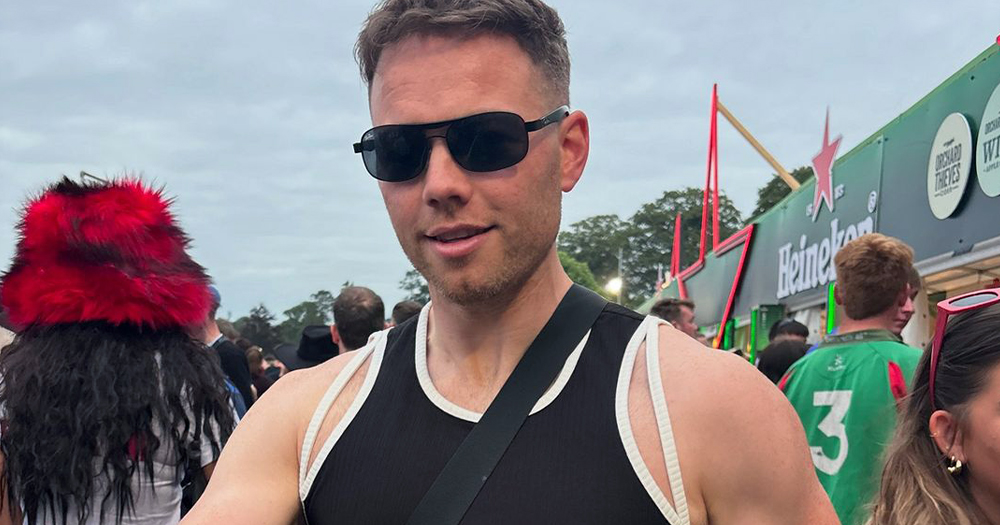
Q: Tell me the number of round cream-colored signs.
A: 2